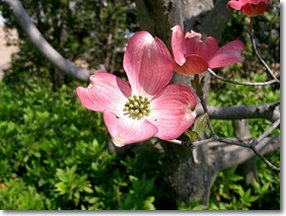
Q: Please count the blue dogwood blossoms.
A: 0